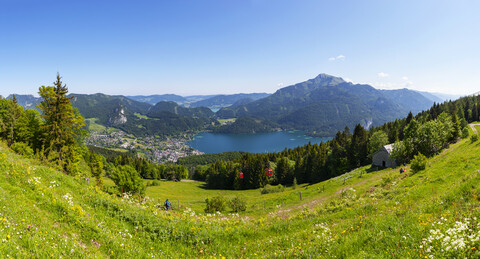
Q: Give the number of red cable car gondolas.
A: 2